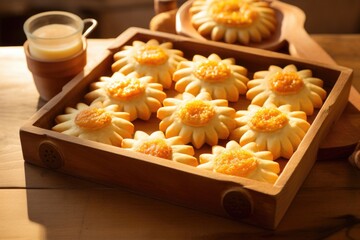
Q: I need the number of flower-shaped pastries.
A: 10